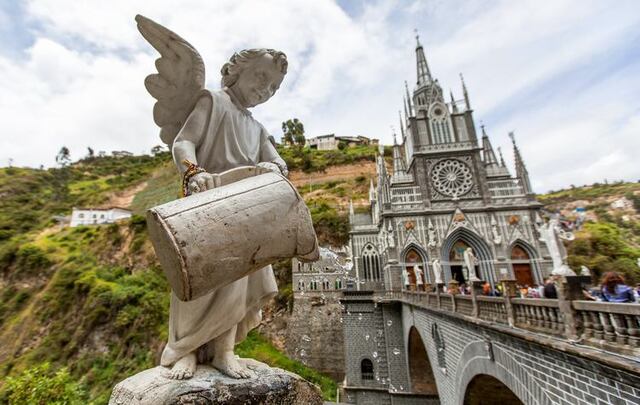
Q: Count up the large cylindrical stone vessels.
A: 1